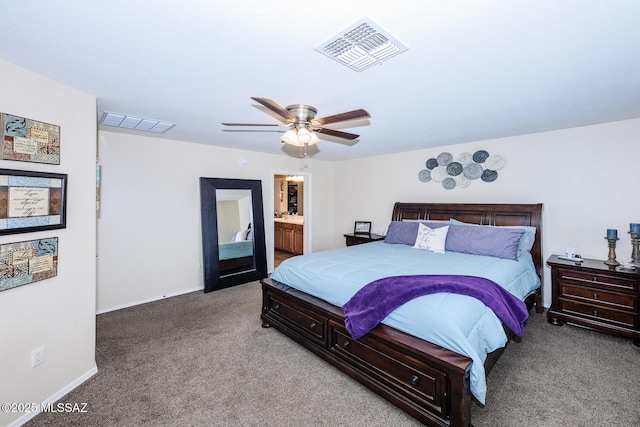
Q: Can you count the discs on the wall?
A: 12